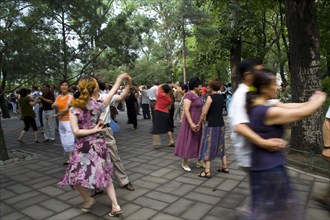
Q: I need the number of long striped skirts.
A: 1